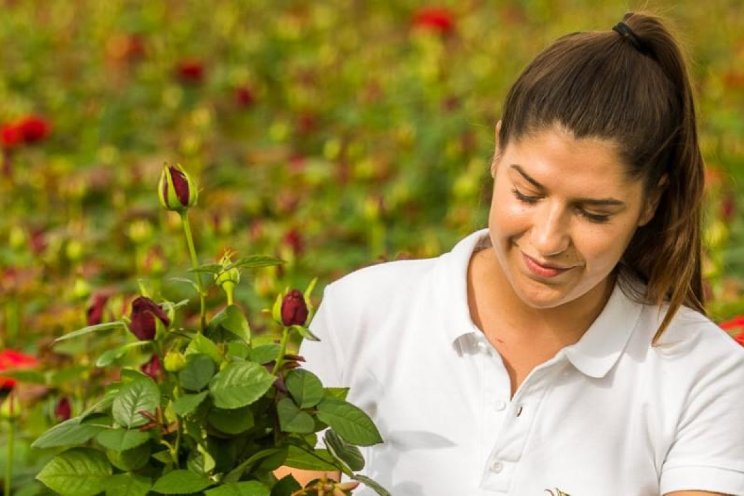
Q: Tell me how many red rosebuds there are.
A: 3